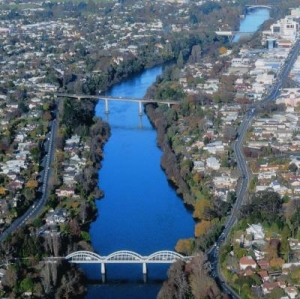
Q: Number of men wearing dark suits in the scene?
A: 0